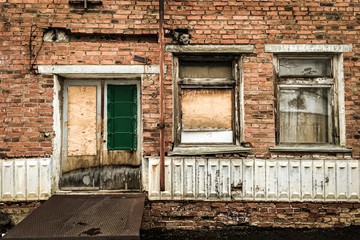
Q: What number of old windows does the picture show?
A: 2